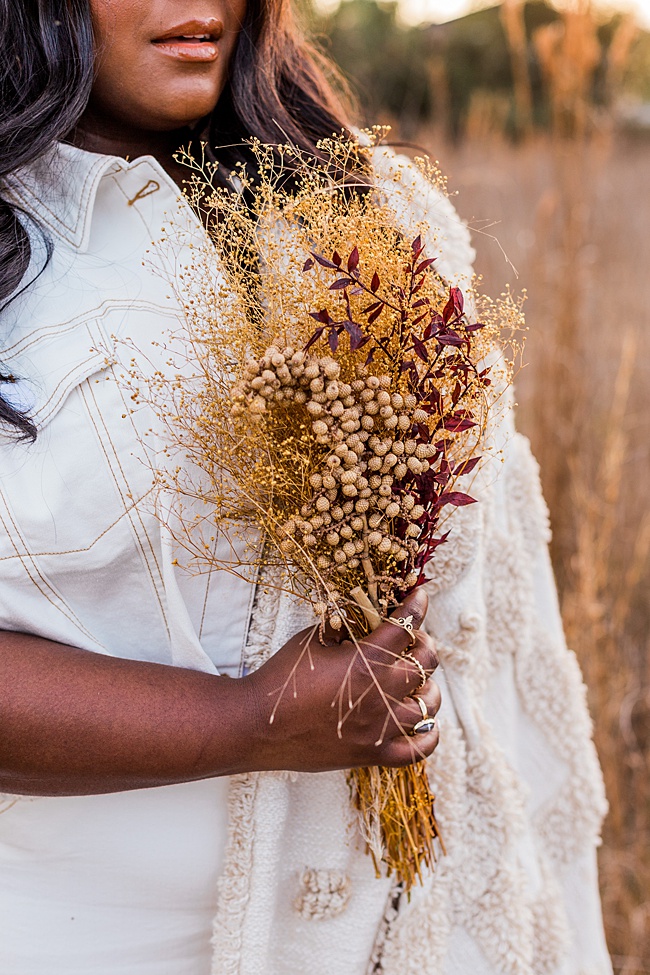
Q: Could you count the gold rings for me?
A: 3